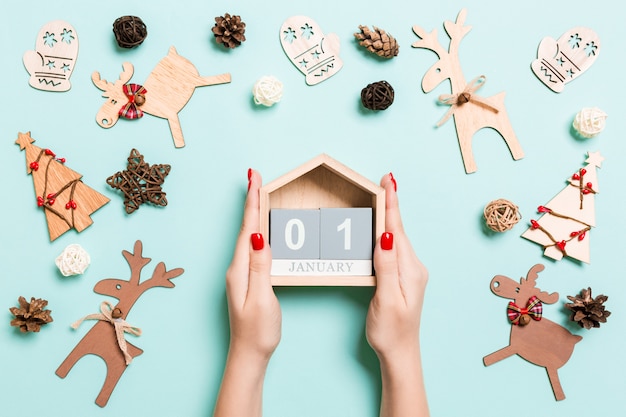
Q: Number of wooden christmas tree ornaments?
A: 2